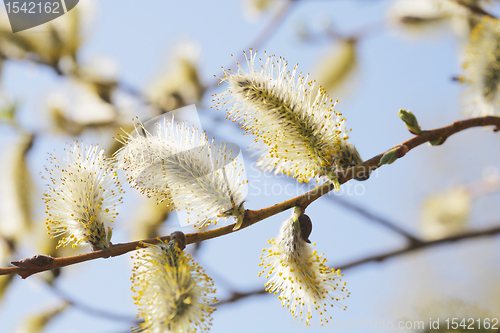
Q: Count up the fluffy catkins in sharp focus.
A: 5